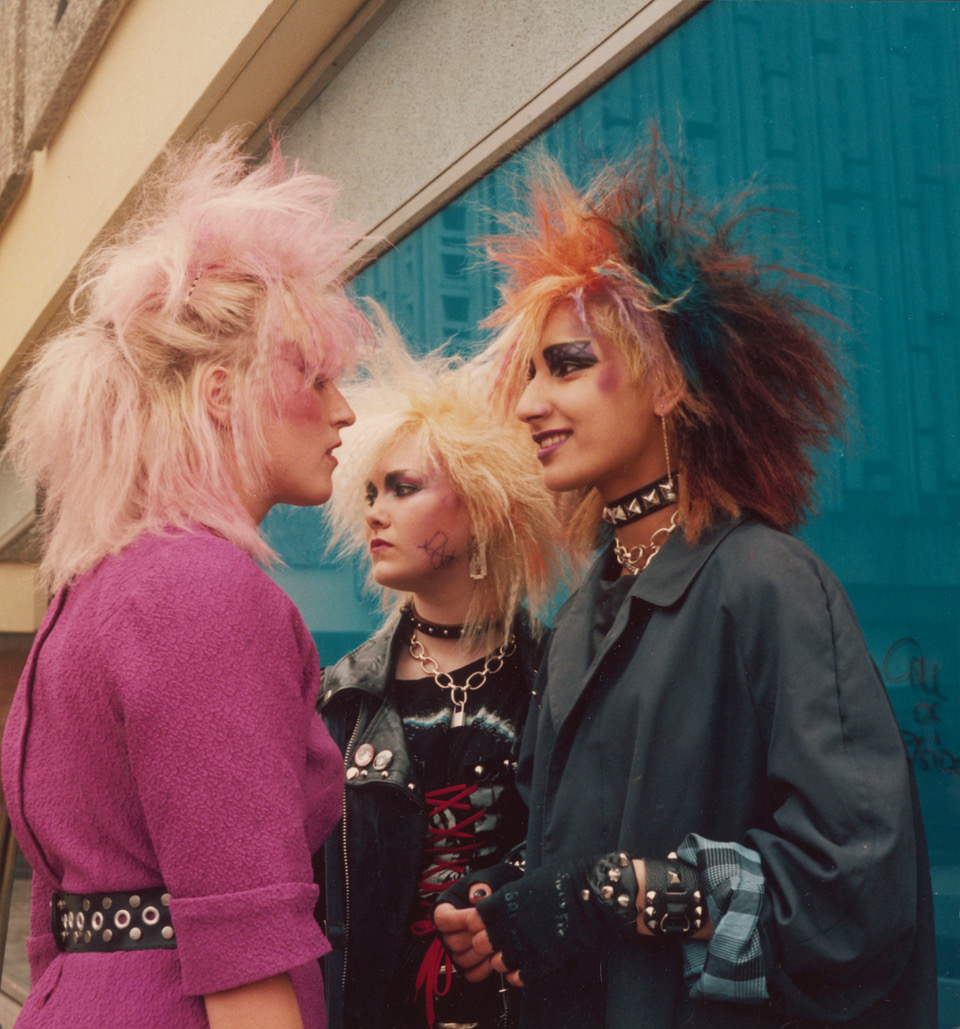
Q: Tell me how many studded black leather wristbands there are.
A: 2